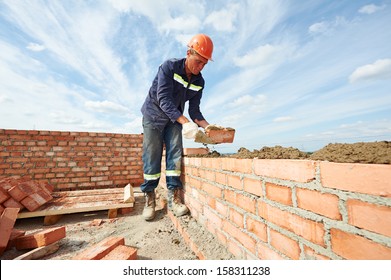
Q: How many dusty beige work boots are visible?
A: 2